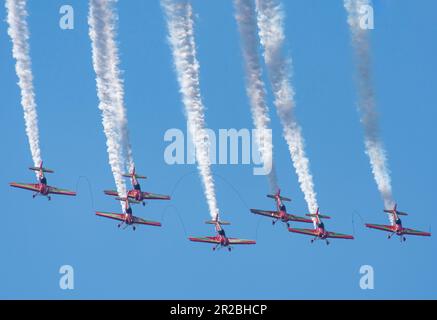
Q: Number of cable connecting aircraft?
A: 5